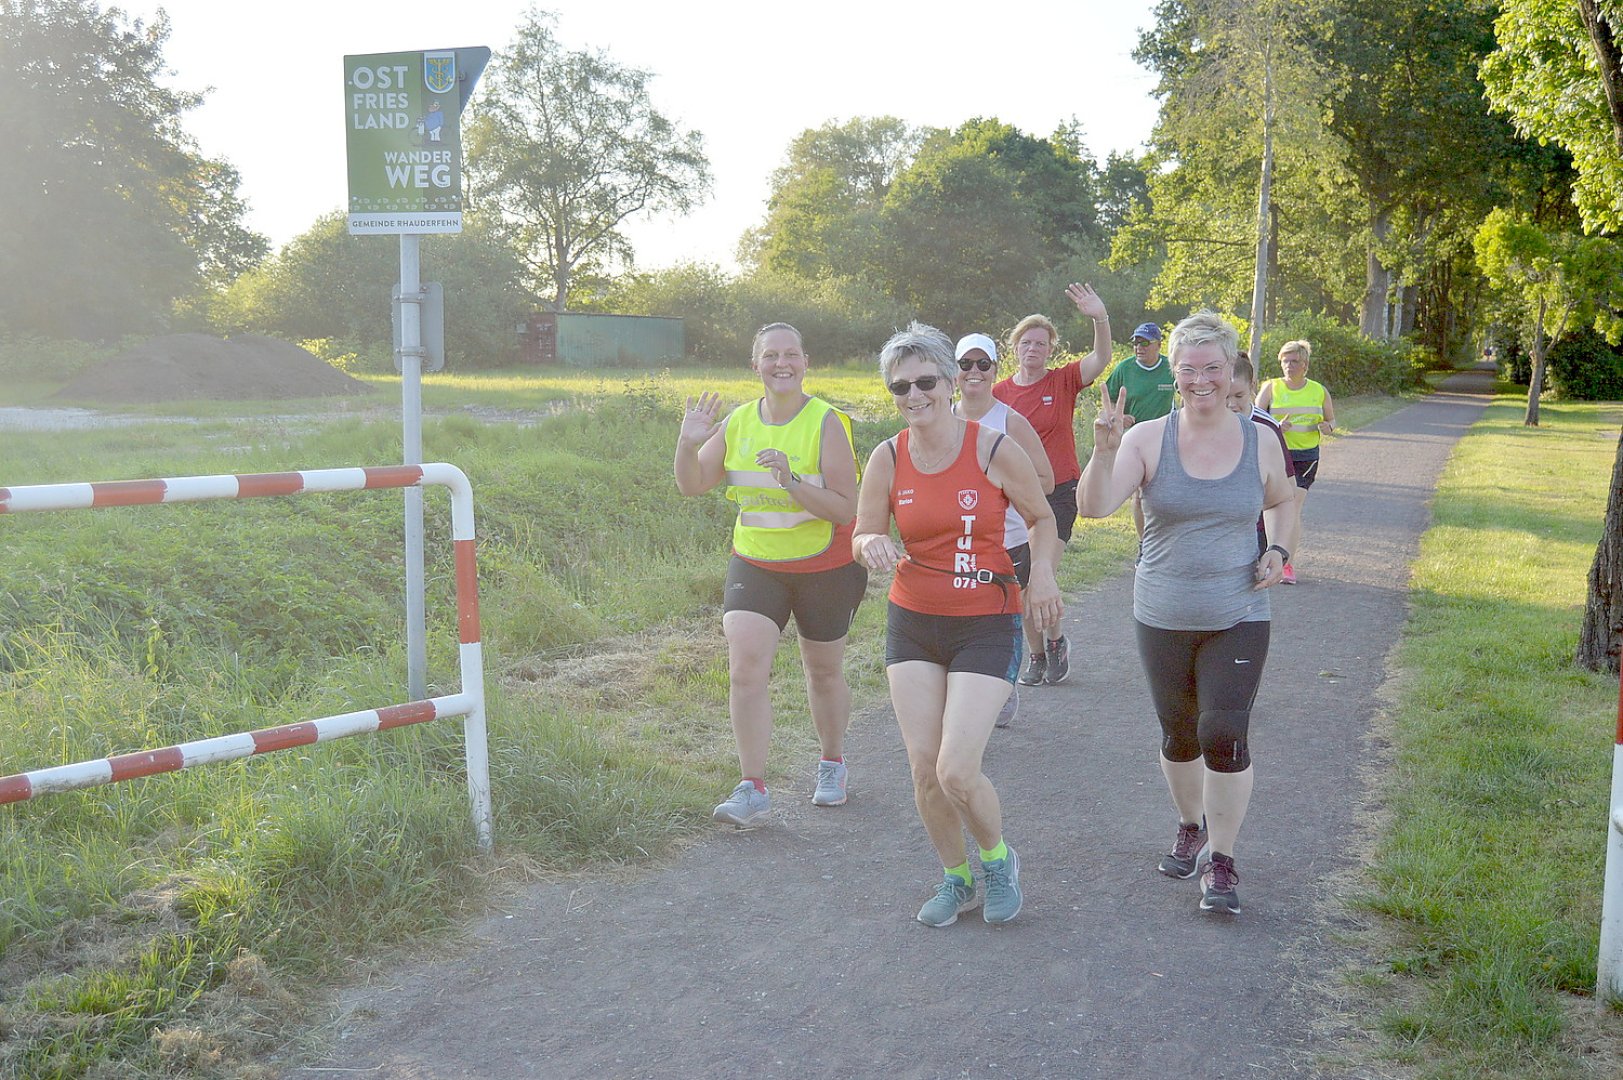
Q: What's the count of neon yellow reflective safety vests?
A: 2